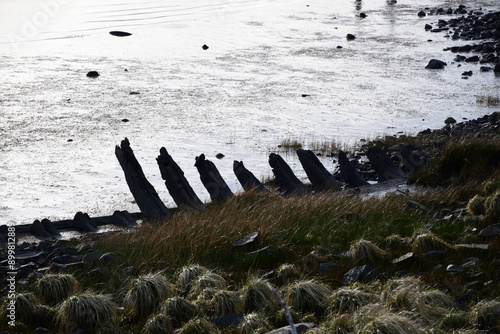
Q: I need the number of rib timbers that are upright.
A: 8